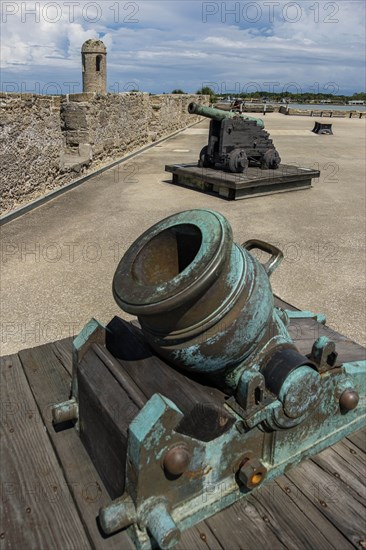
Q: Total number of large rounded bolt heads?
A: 2